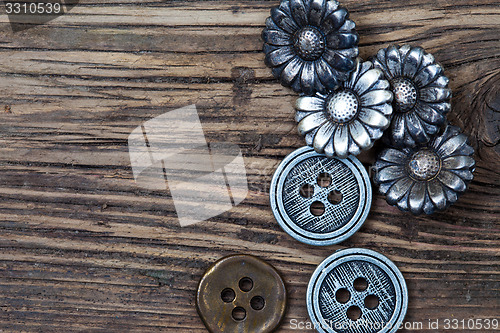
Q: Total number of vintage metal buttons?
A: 7